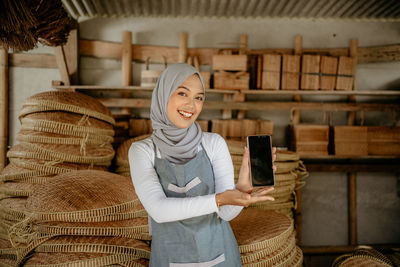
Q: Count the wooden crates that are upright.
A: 5